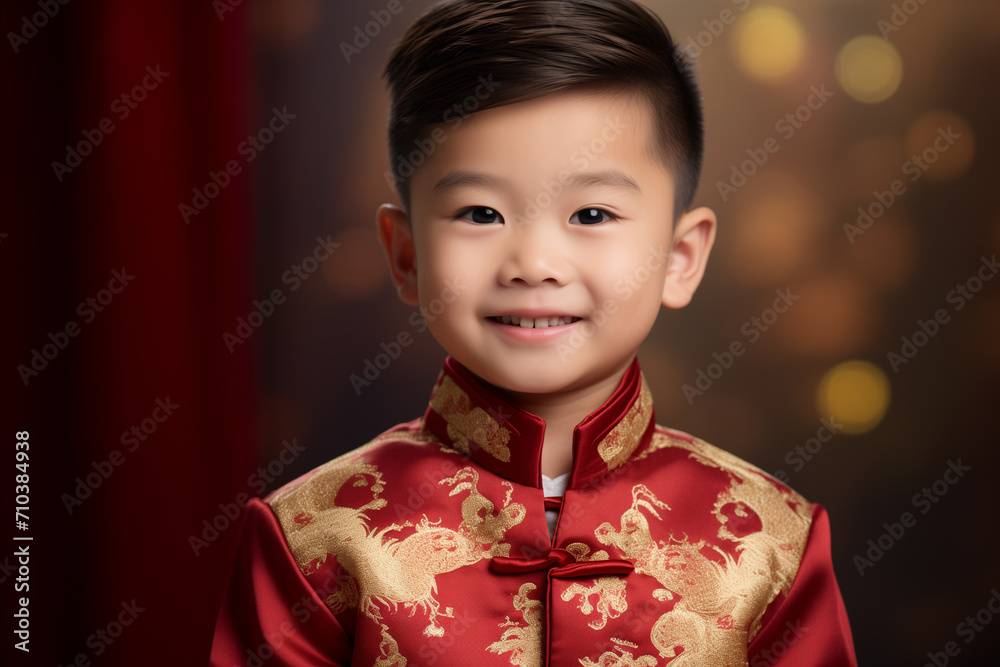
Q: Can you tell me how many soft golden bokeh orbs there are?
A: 3